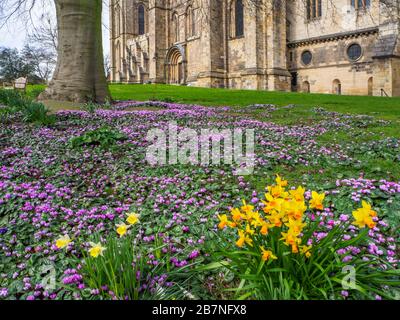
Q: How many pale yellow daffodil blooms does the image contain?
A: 4